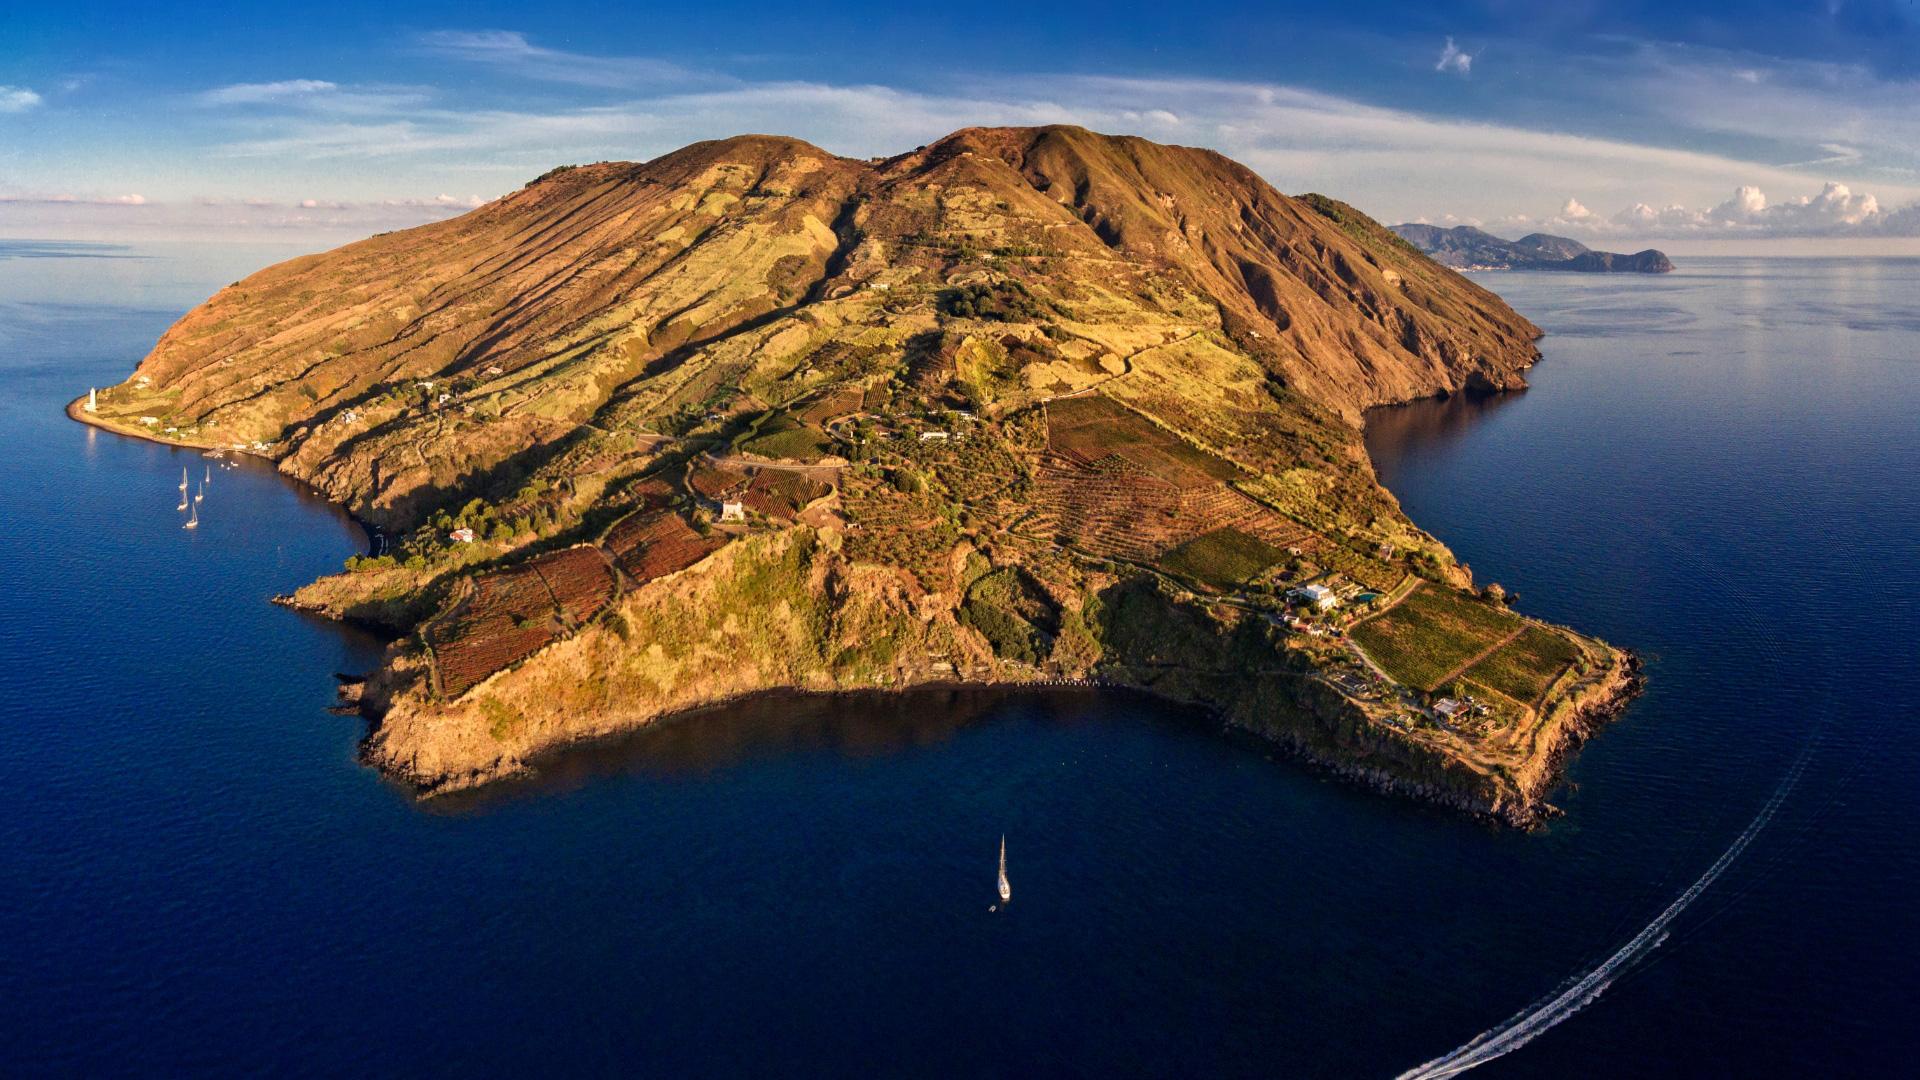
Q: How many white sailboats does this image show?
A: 6